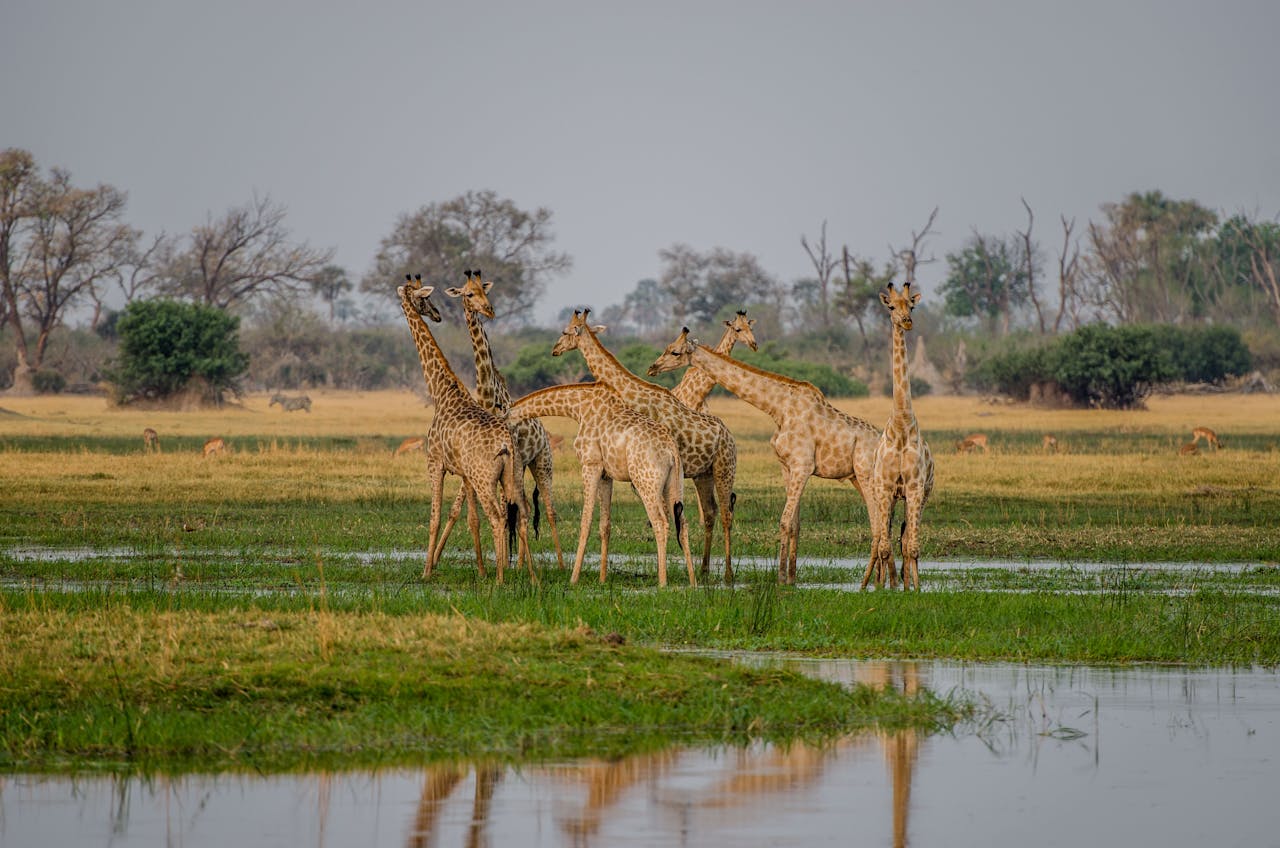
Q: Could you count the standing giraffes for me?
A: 7